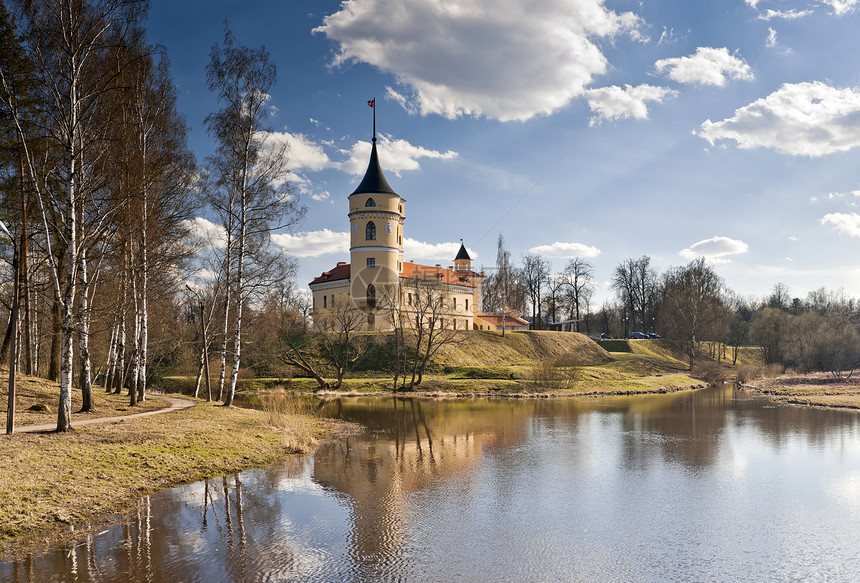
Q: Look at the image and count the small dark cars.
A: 3